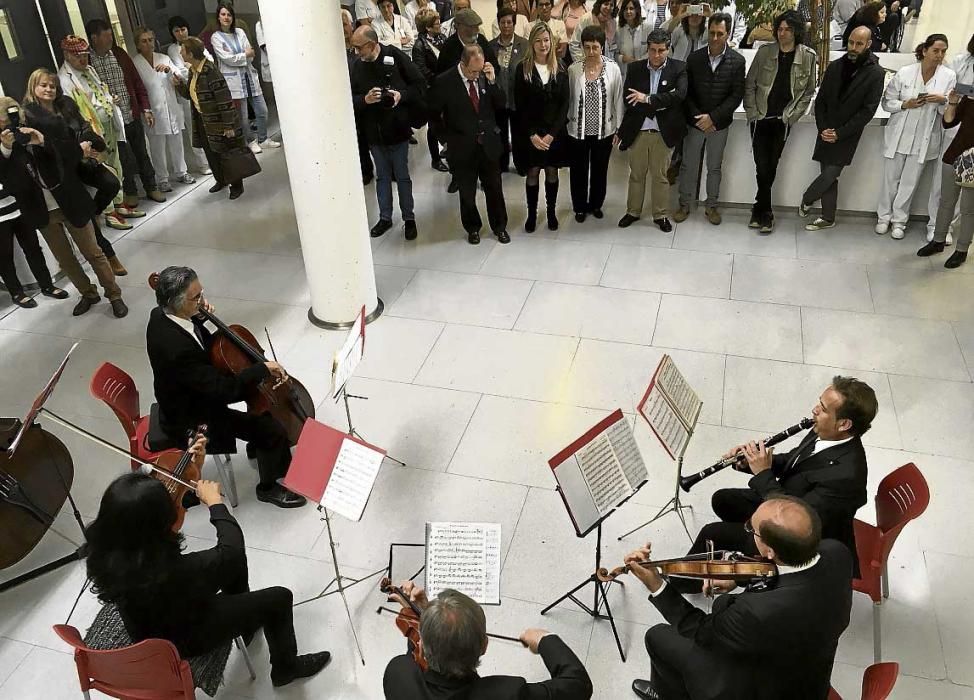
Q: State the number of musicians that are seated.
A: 5